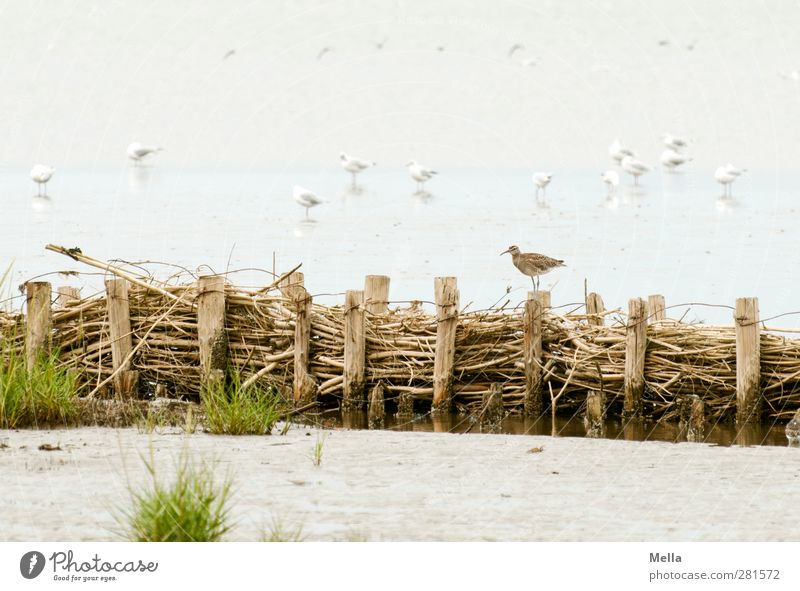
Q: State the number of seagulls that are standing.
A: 12